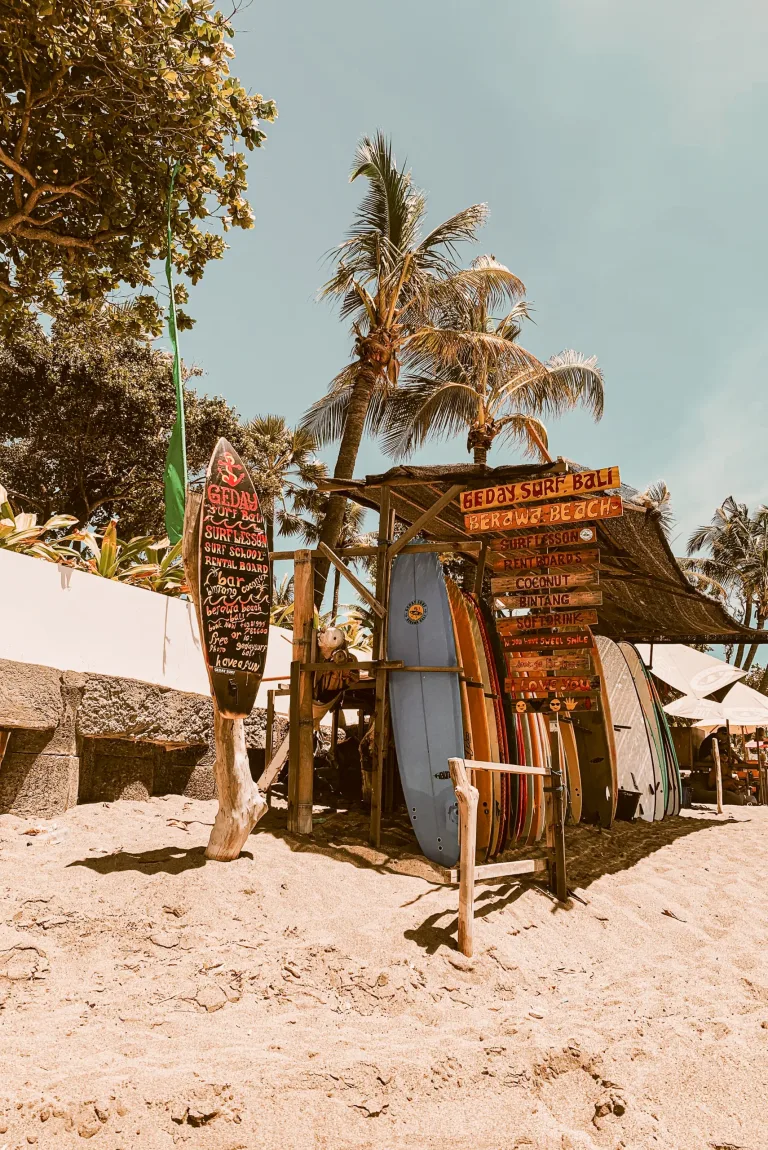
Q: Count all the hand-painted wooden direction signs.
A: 11